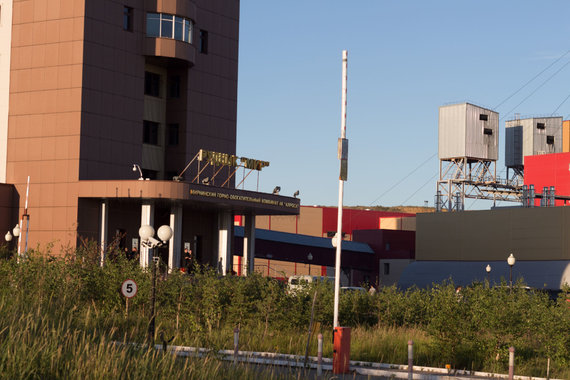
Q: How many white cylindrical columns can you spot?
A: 5